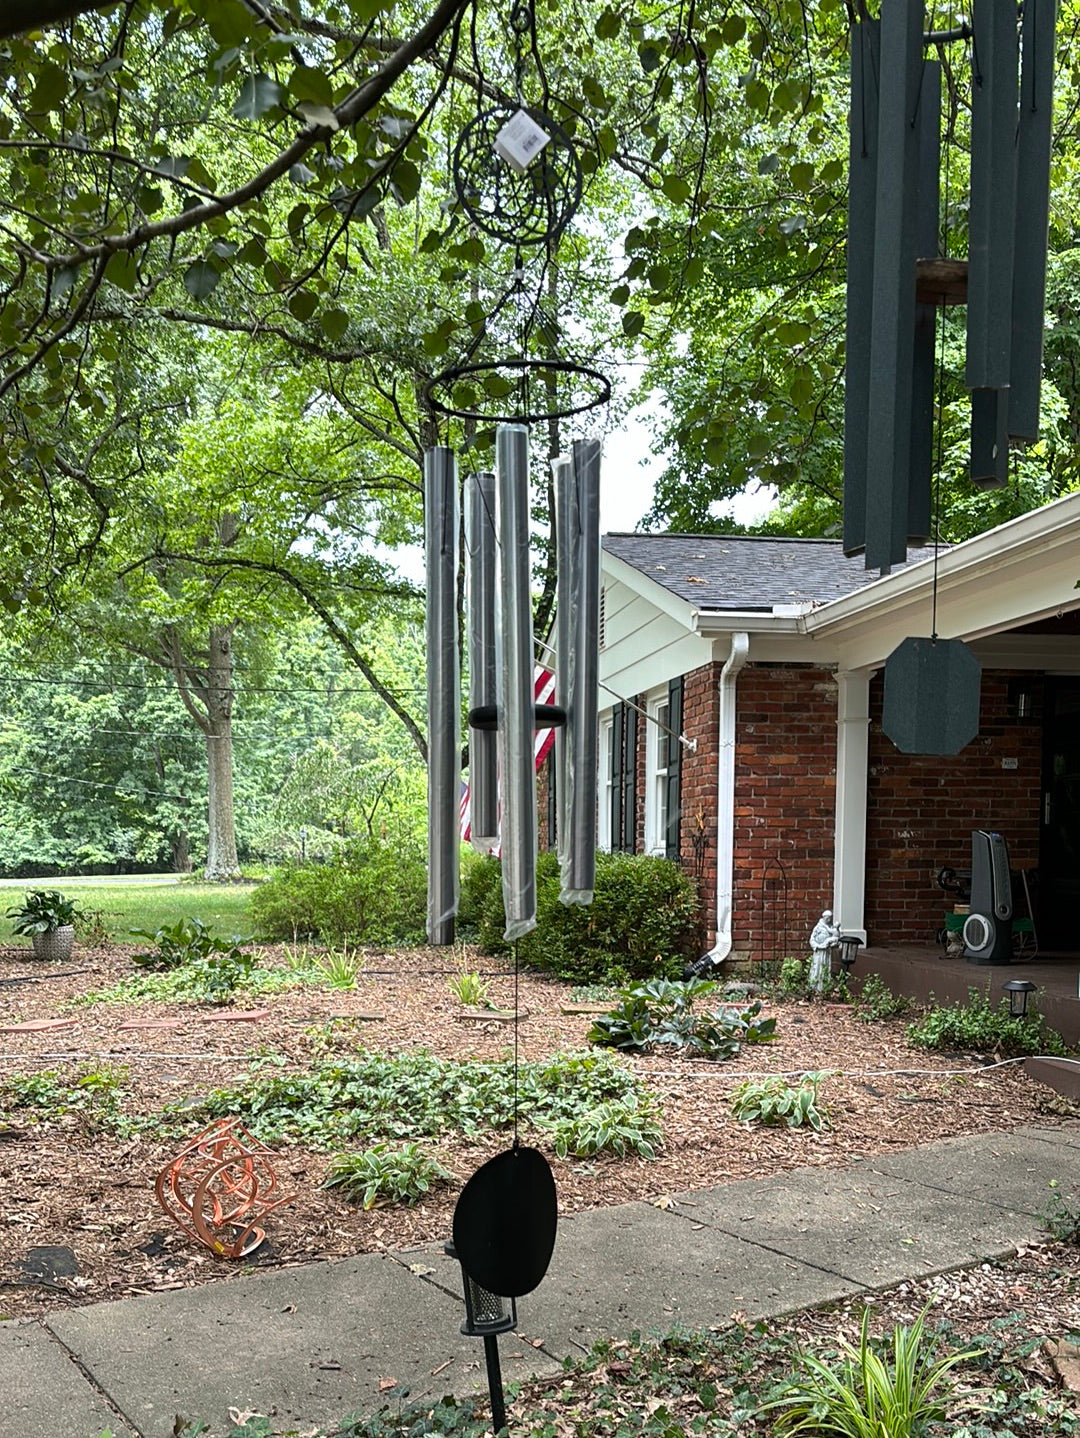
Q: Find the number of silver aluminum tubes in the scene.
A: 5